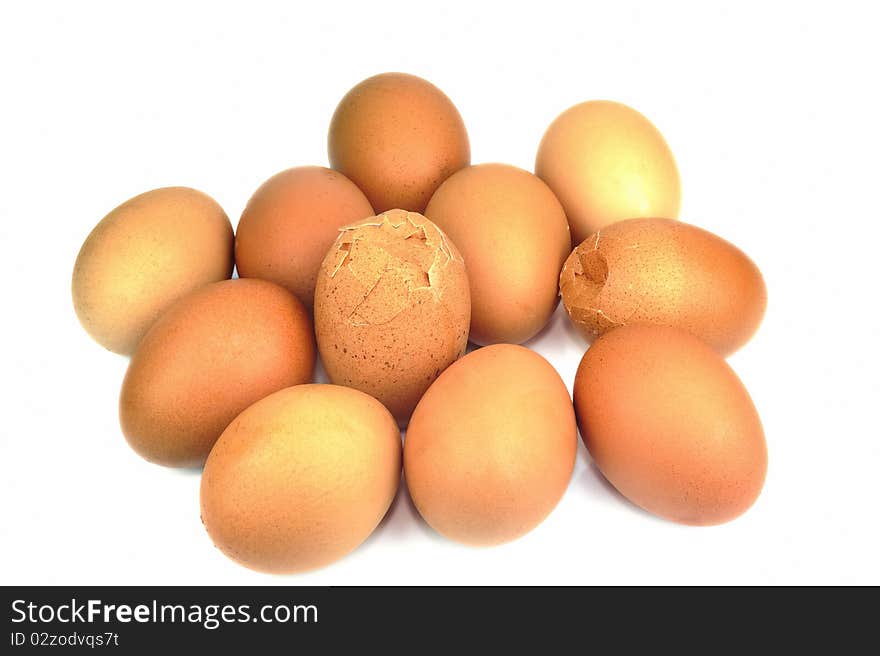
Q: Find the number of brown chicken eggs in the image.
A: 11